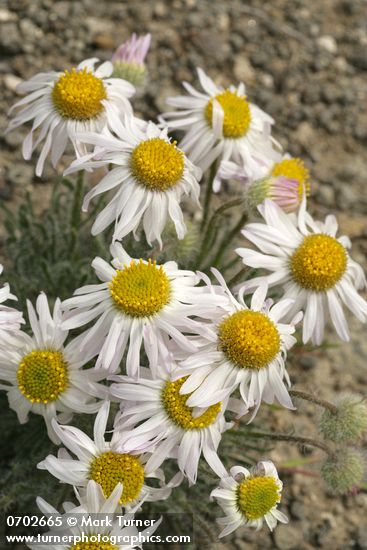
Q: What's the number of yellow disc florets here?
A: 12